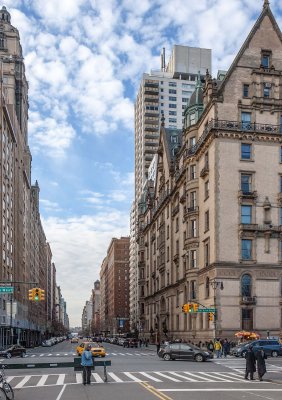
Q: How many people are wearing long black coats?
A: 2